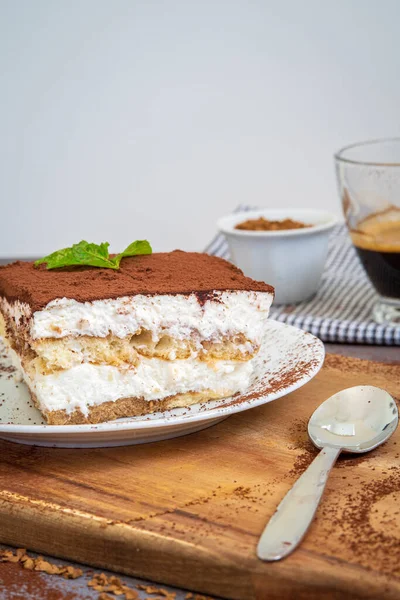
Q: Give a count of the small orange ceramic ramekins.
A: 0